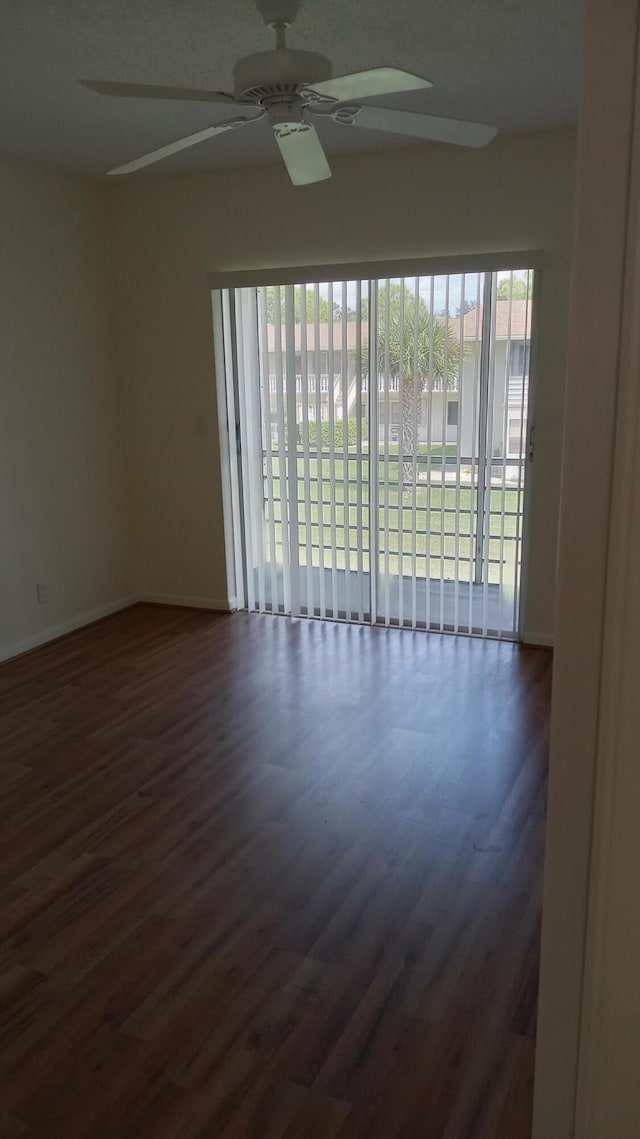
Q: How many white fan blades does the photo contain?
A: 5